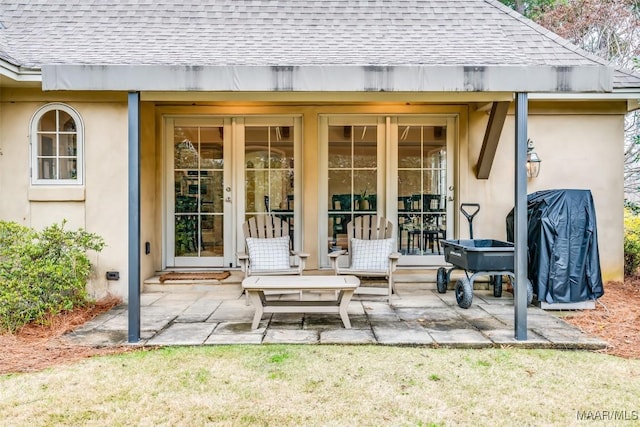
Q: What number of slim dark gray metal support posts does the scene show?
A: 2